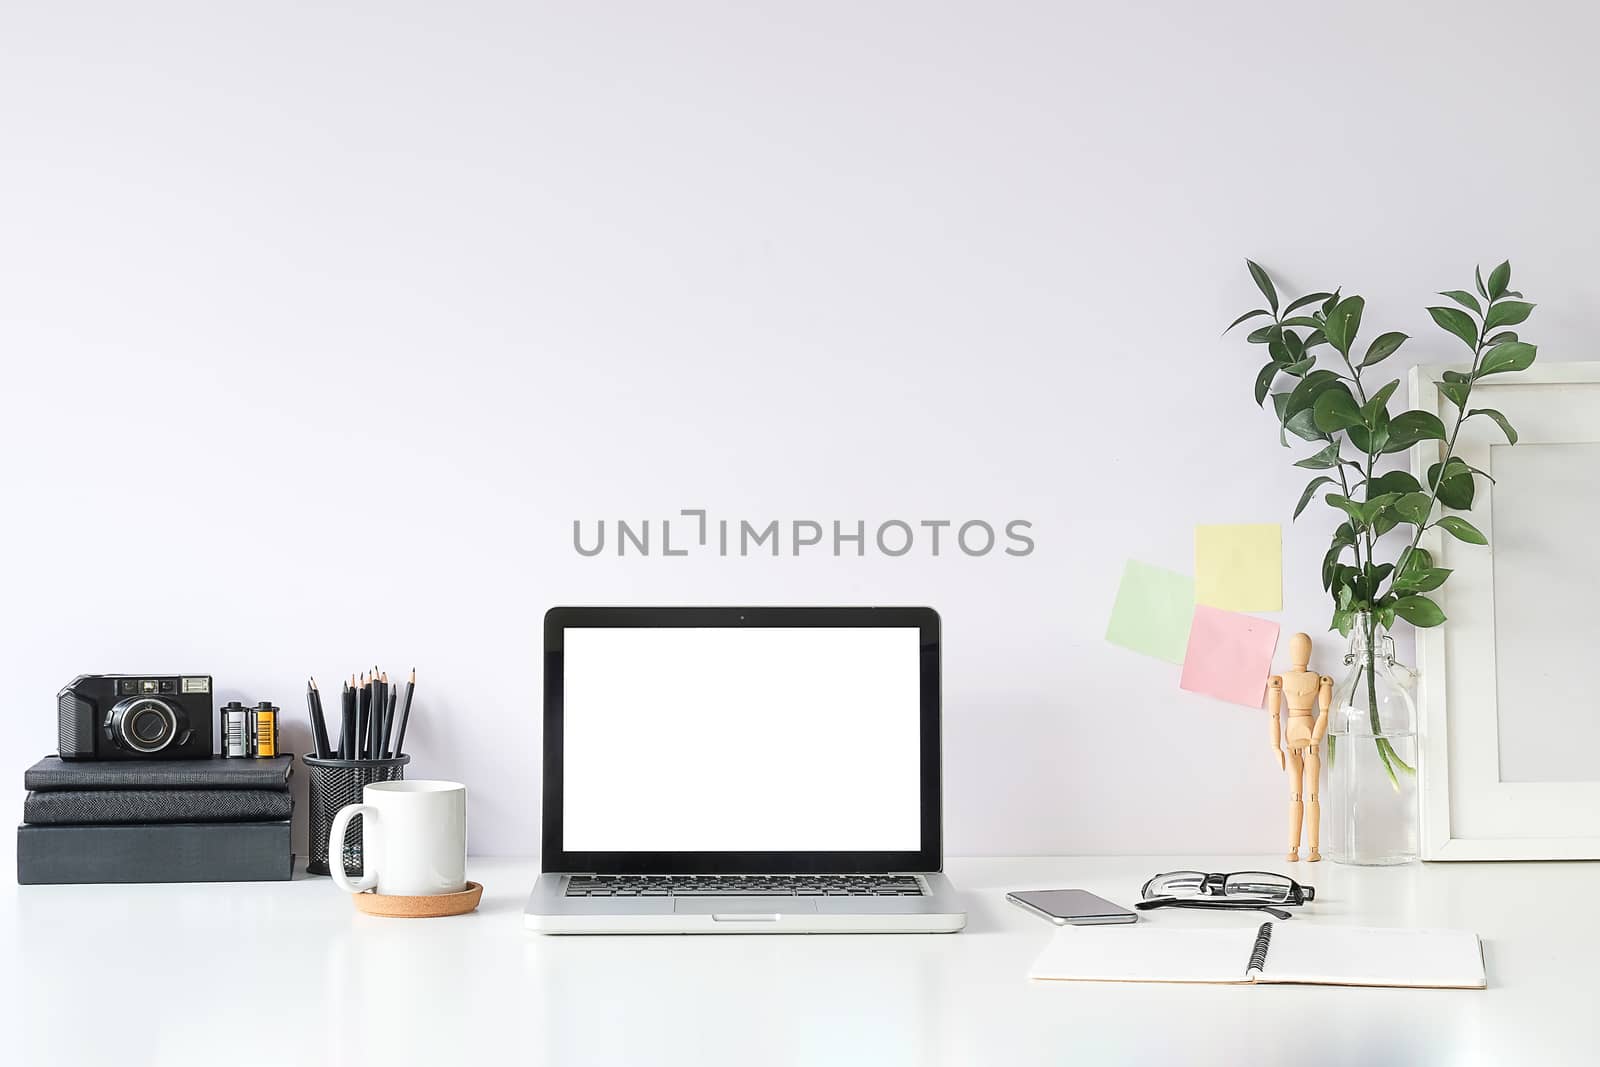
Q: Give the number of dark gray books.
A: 3